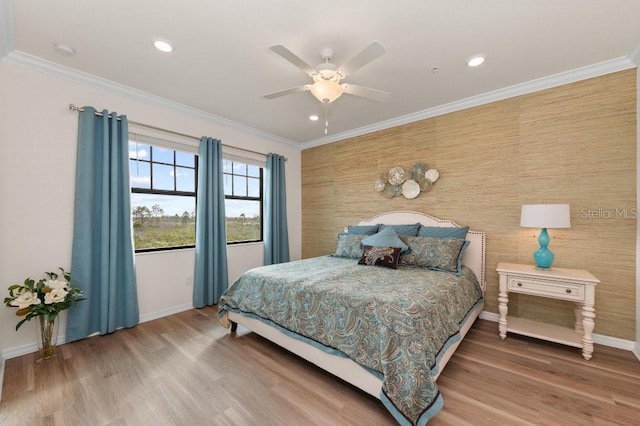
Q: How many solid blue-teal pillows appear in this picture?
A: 4